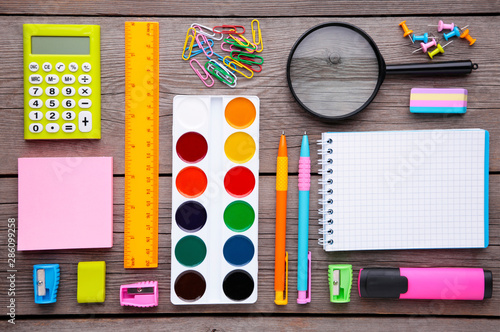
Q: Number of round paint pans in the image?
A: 12